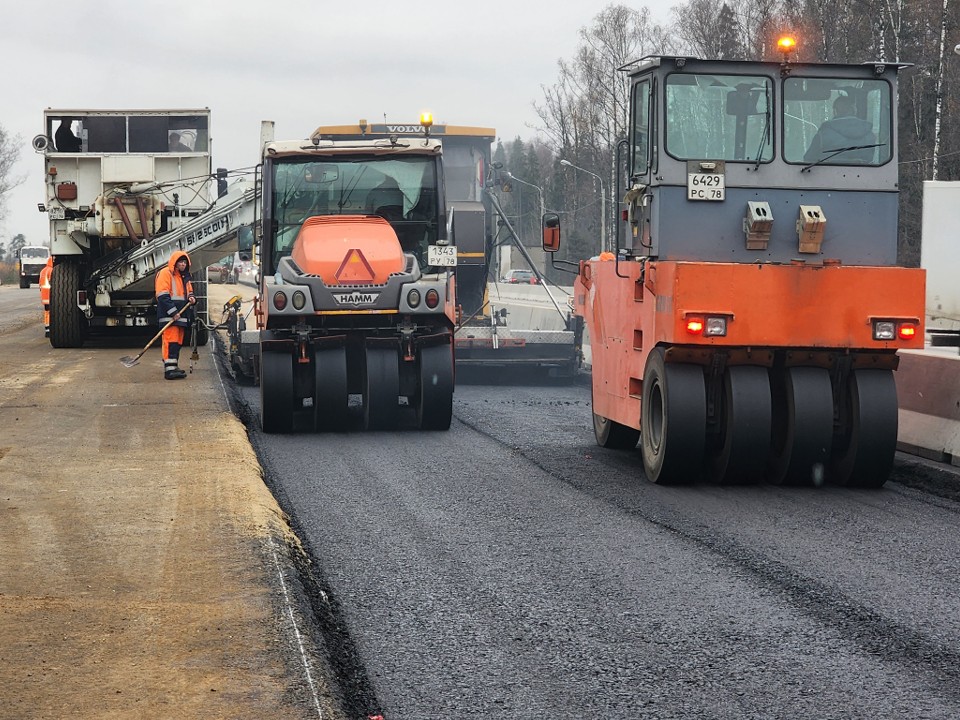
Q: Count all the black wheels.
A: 11